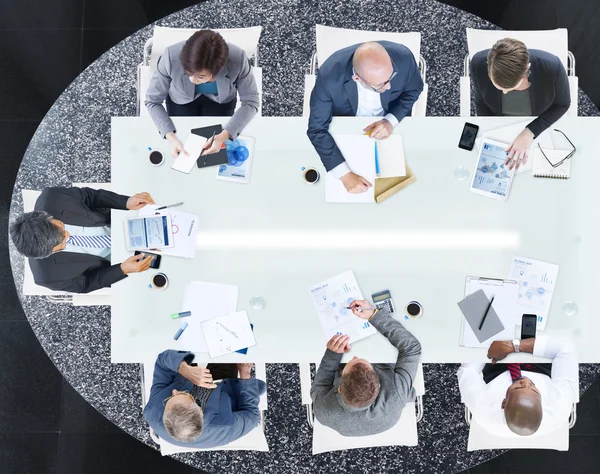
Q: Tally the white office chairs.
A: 7